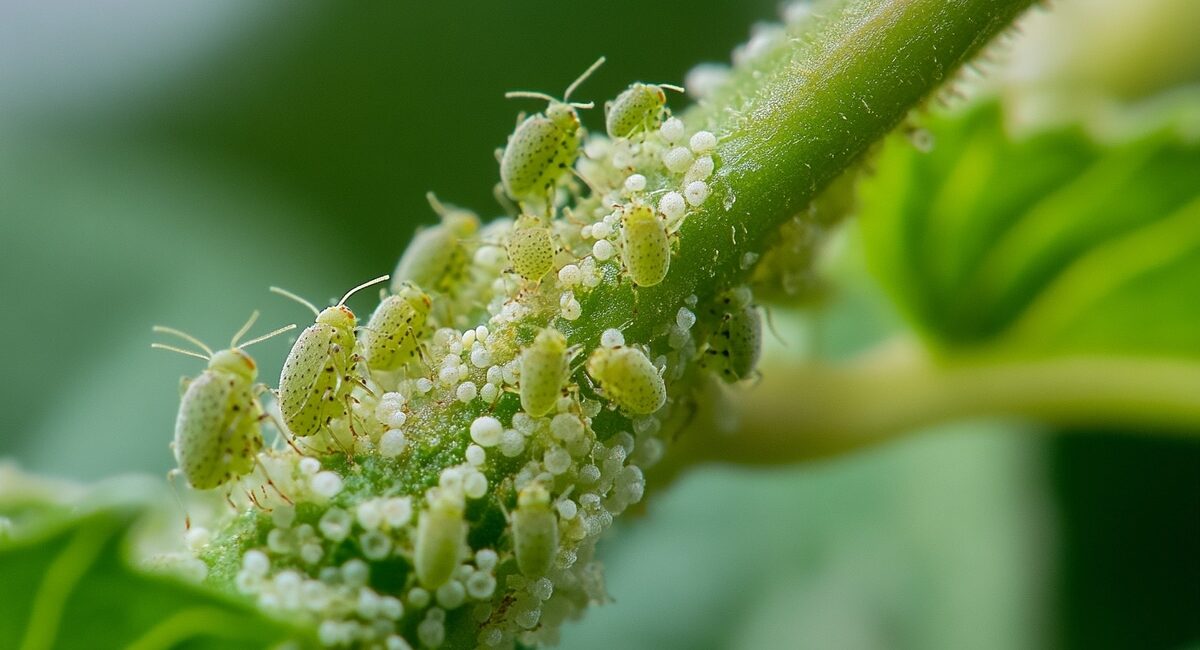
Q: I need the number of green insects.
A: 13